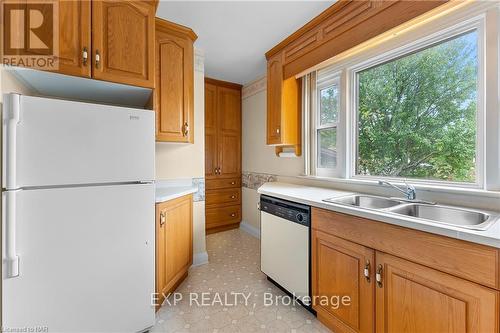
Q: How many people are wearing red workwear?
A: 0